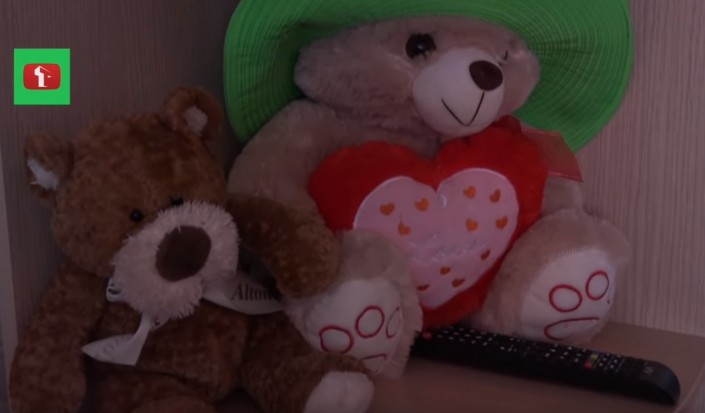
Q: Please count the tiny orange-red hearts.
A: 11